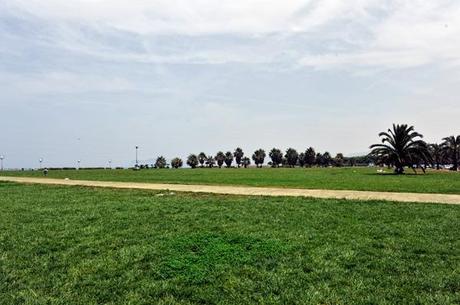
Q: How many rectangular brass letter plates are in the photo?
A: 0